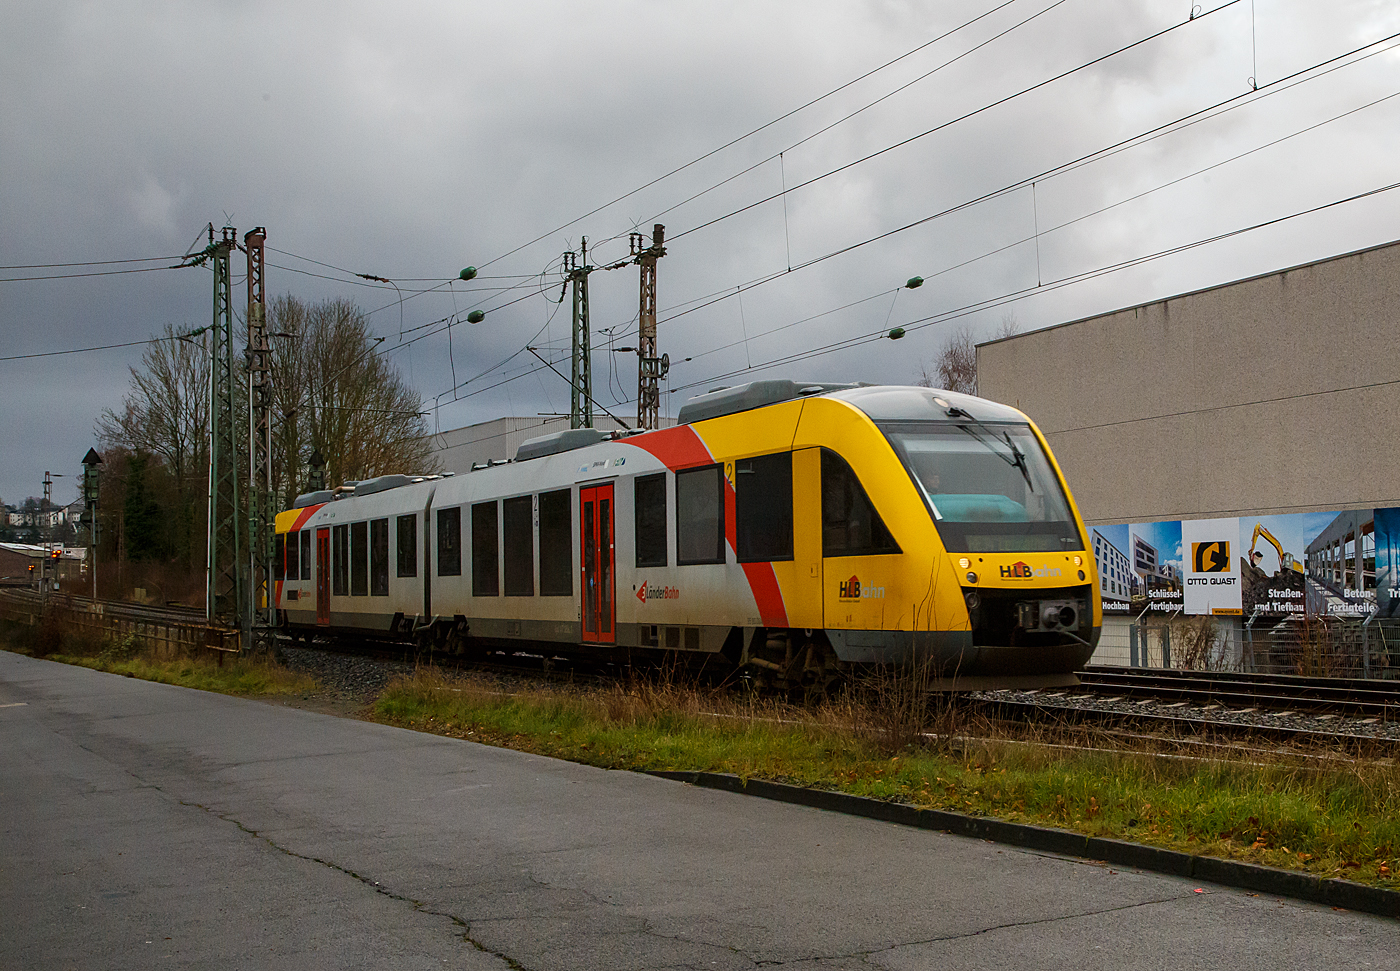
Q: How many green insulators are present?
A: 4